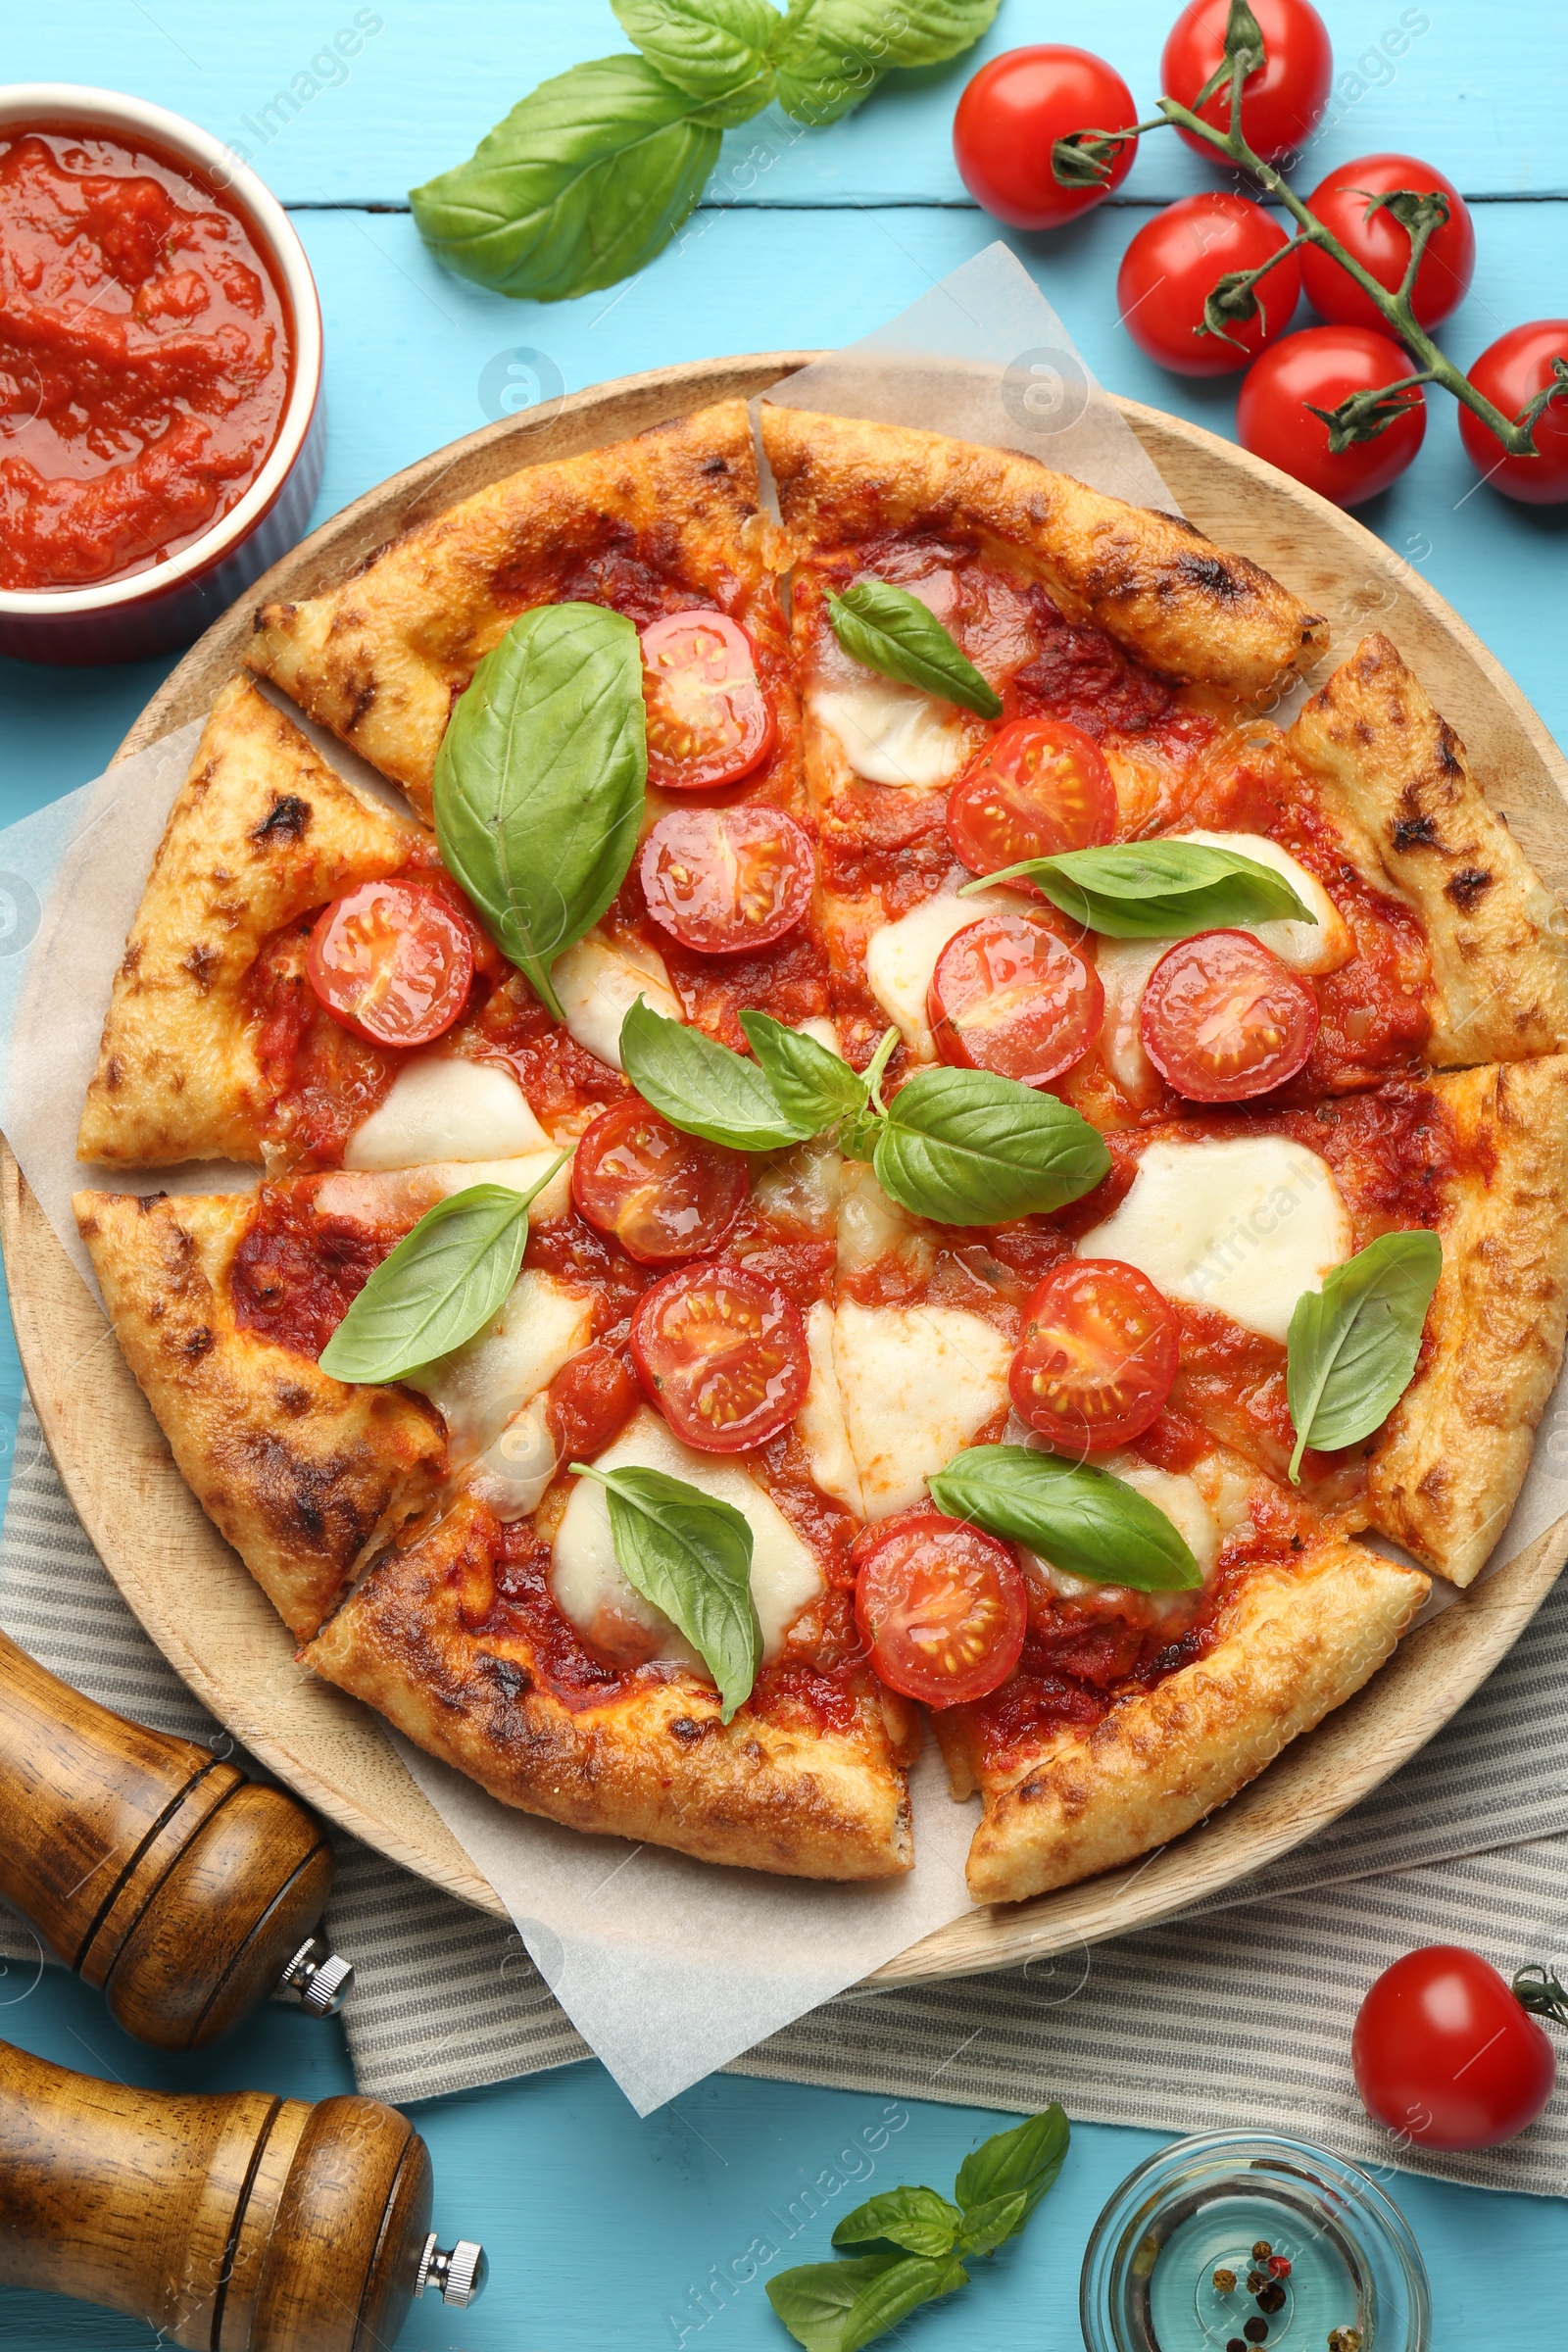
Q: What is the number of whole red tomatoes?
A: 7